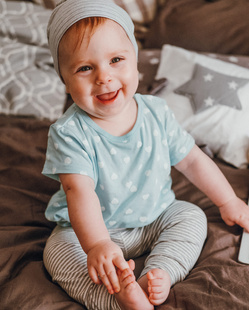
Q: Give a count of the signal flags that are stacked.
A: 0